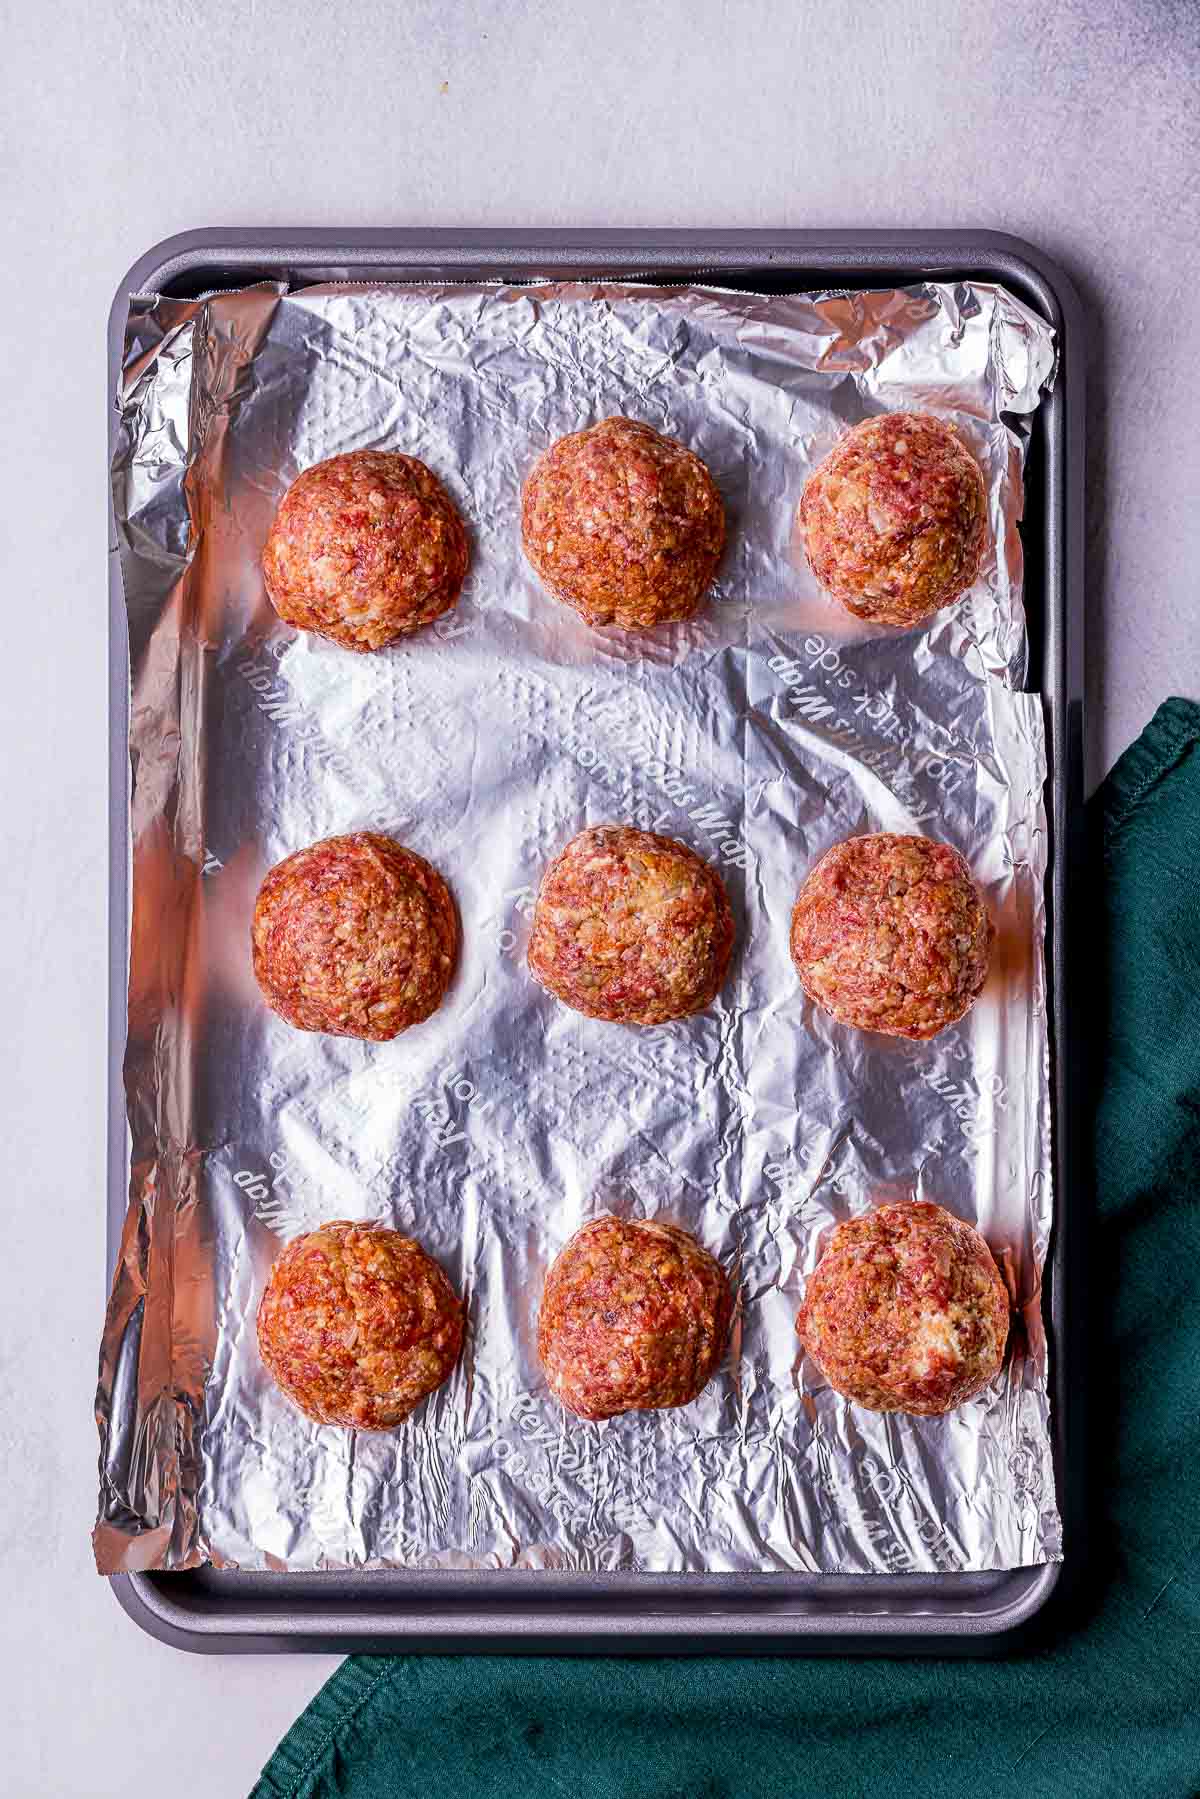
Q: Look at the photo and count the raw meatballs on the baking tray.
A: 9